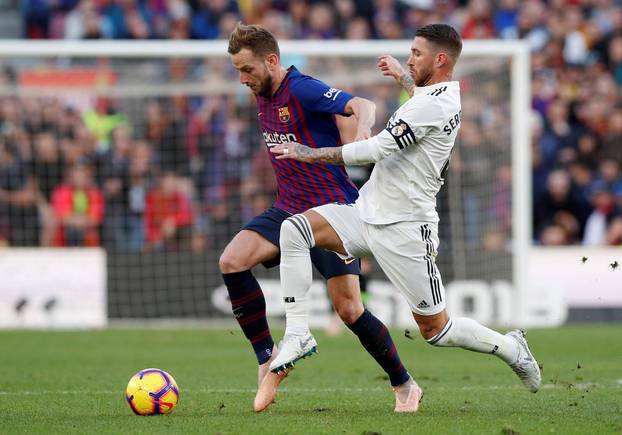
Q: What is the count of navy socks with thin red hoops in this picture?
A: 2